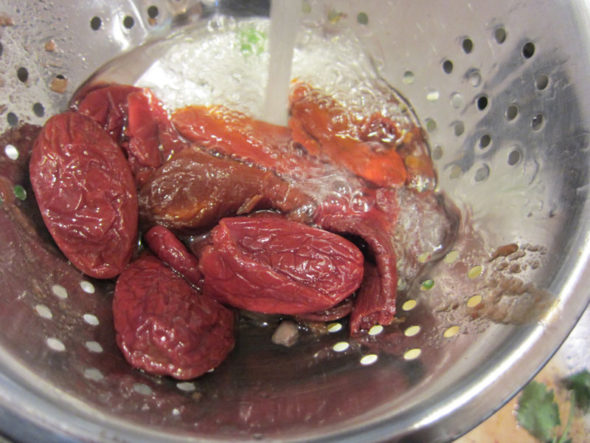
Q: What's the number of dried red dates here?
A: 3